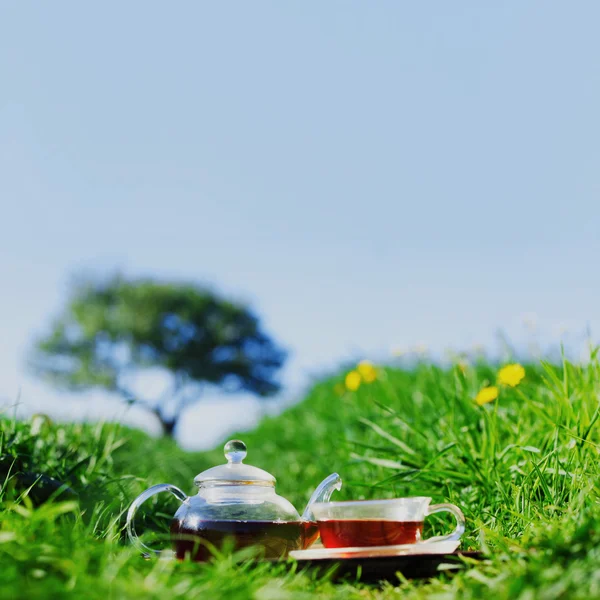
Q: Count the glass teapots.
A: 1